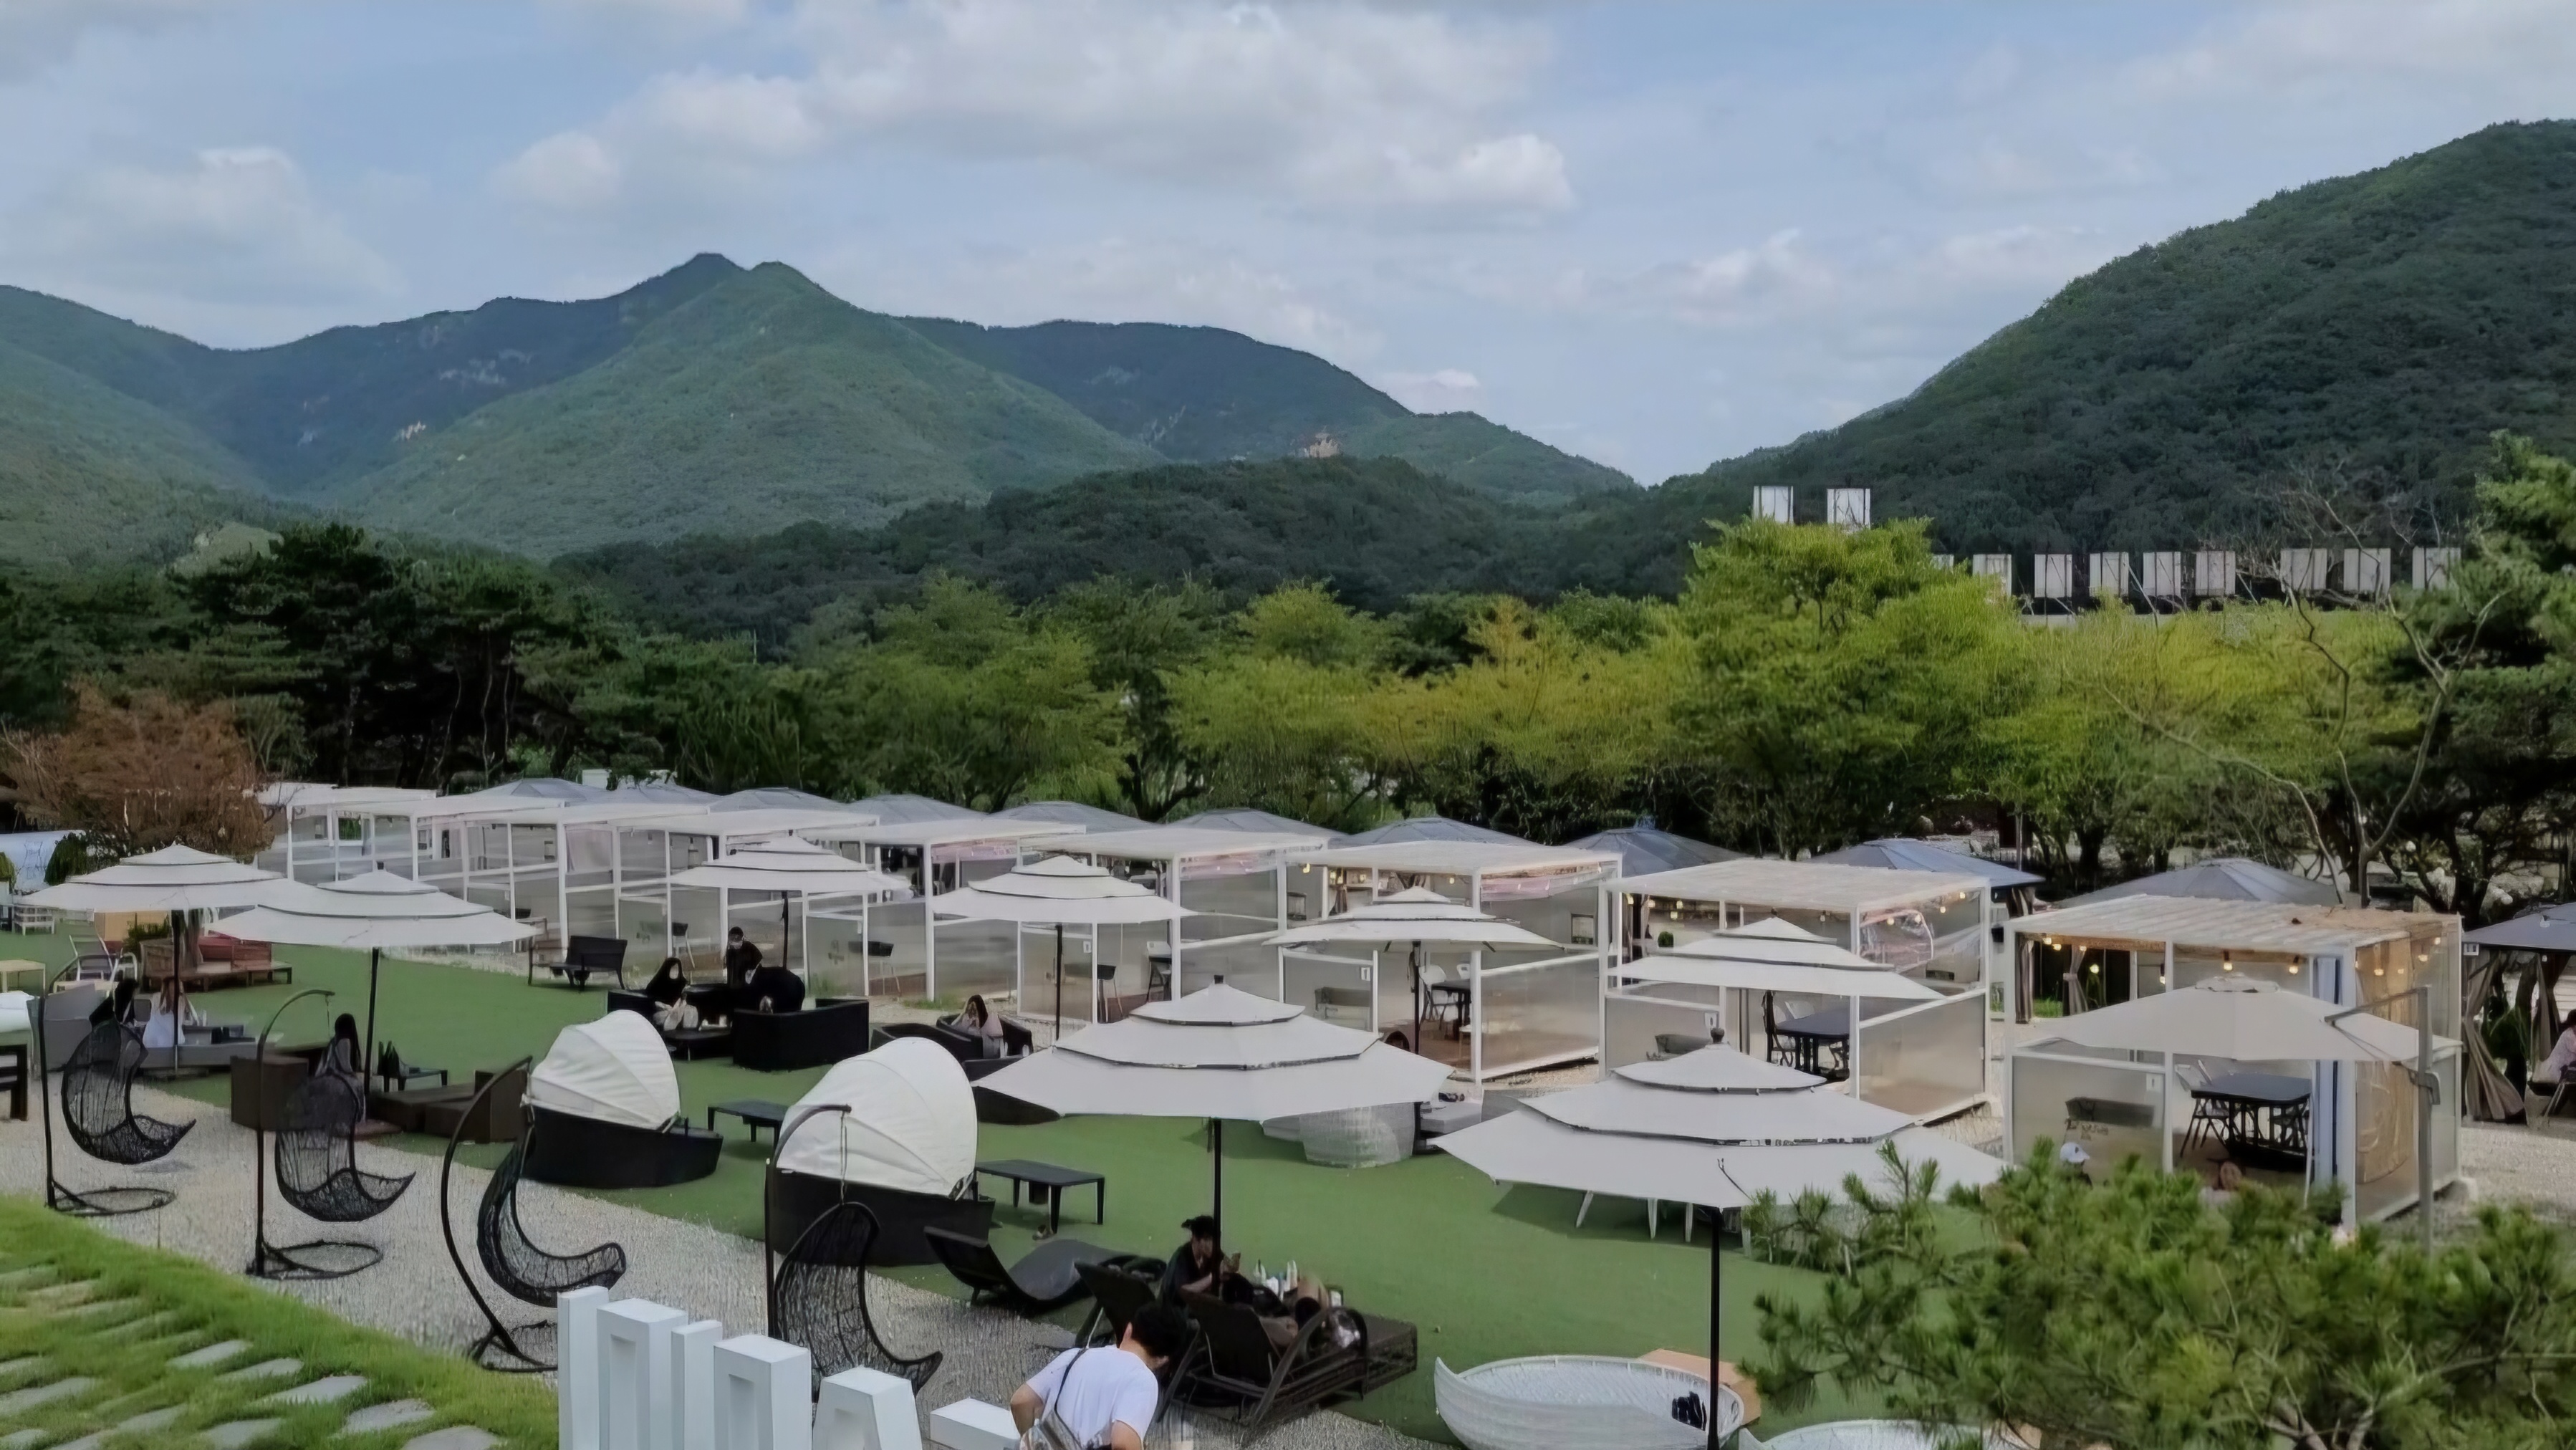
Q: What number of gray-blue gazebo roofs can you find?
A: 11